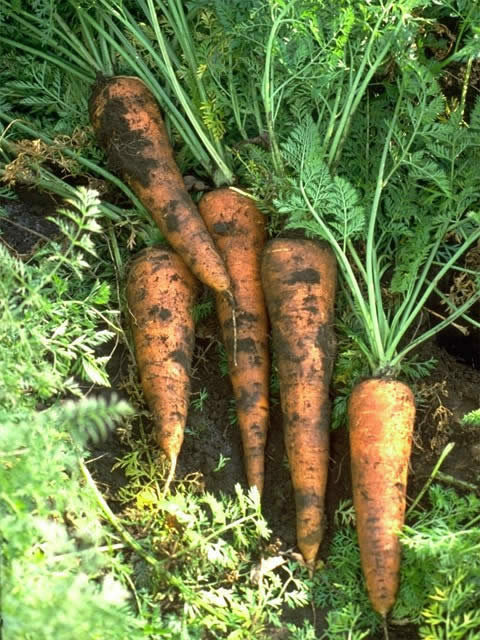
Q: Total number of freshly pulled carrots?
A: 5